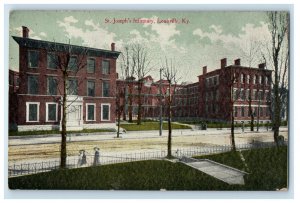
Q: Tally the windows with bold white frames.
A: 4